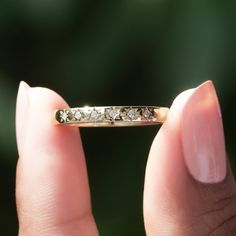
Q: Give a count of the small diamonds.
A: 6